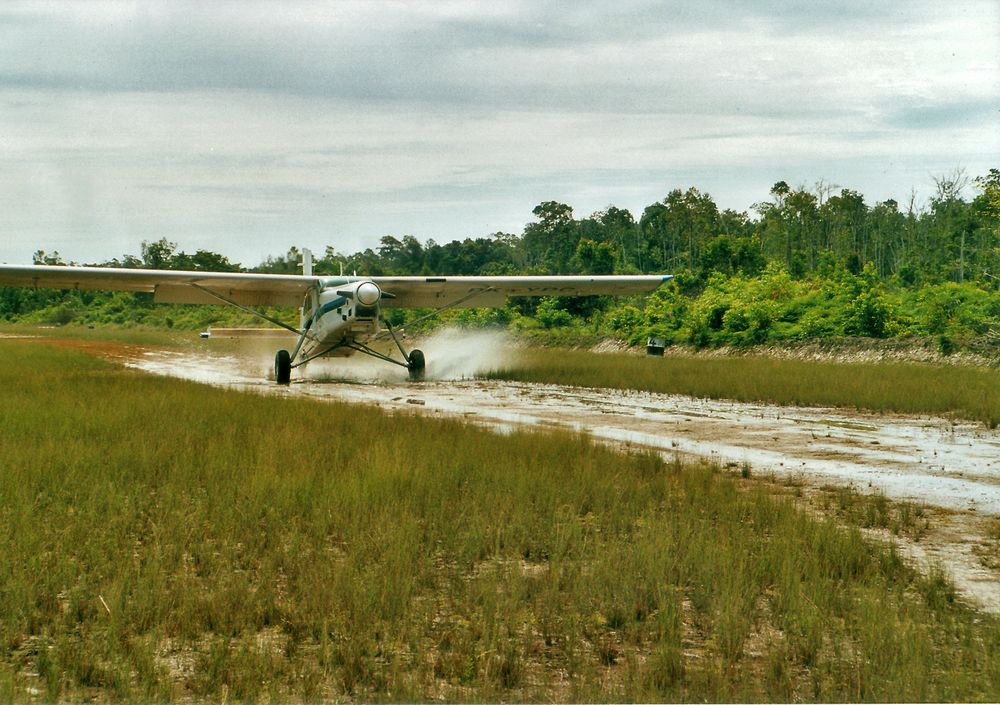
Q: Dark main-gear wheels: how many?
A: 2